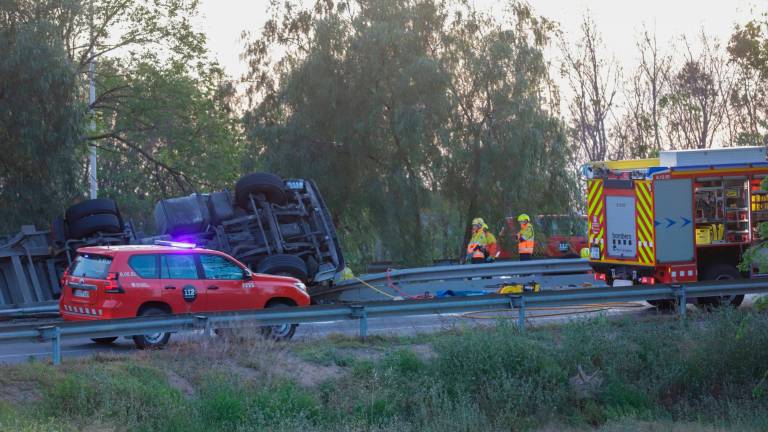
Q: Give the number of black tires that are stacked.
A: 2